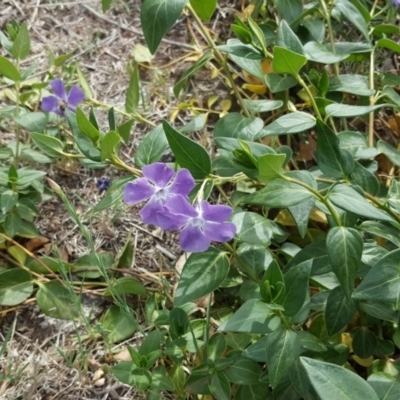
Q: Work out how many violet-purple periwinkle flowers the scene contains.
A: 3